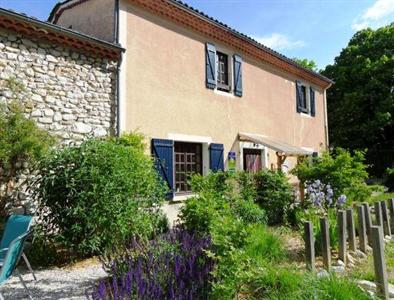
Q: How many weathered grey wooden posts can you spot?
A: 10